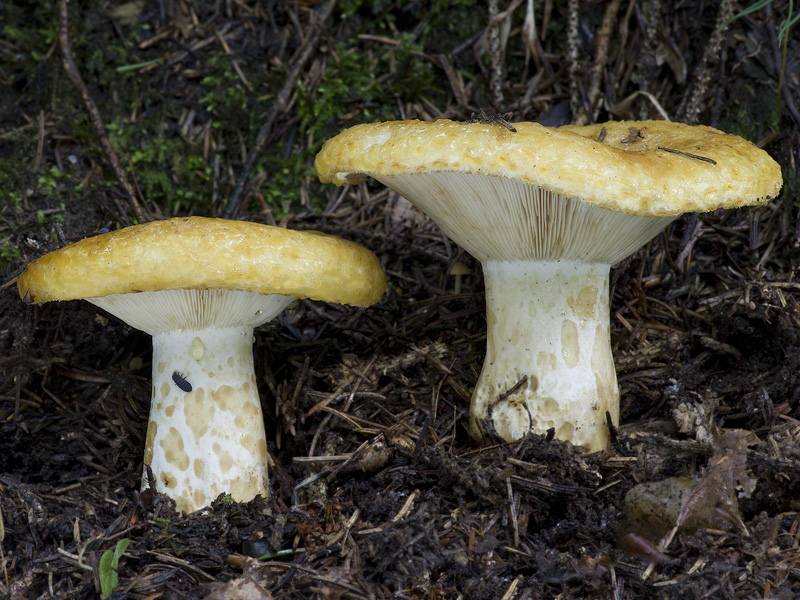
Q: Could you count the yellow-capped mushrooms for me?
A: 2